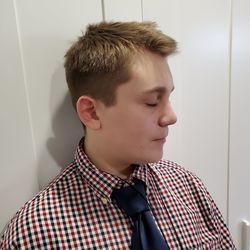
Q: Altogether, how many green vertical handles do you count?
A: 0